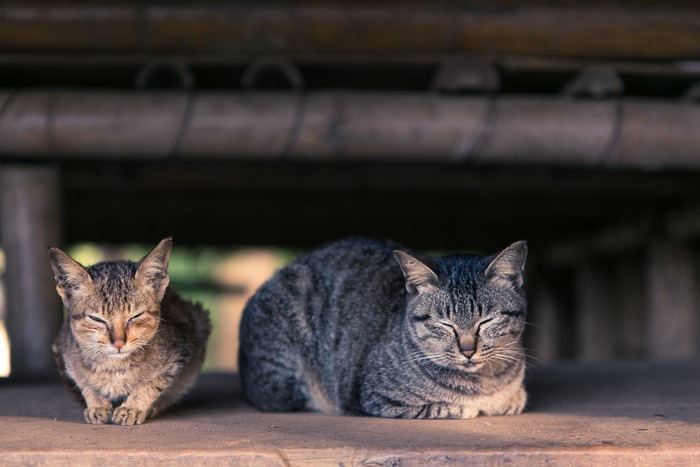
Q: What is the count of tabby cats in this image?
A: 2